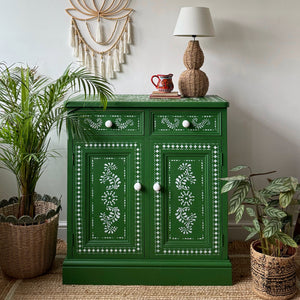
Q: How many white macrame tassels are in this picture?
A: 12